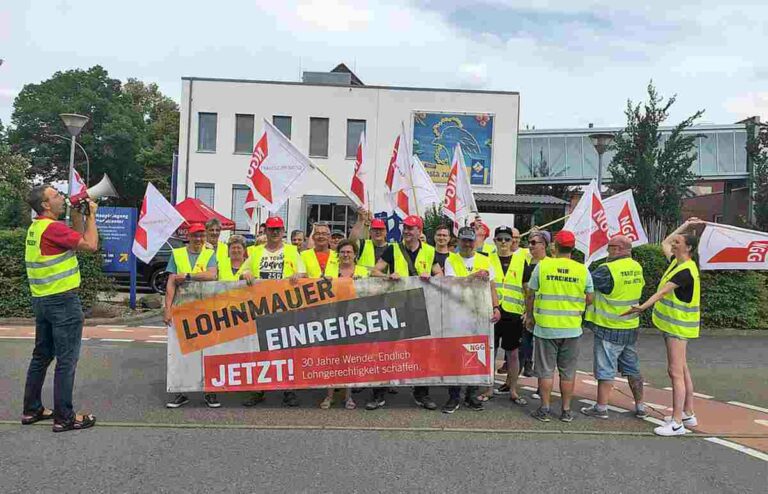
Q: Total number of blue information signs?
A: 1